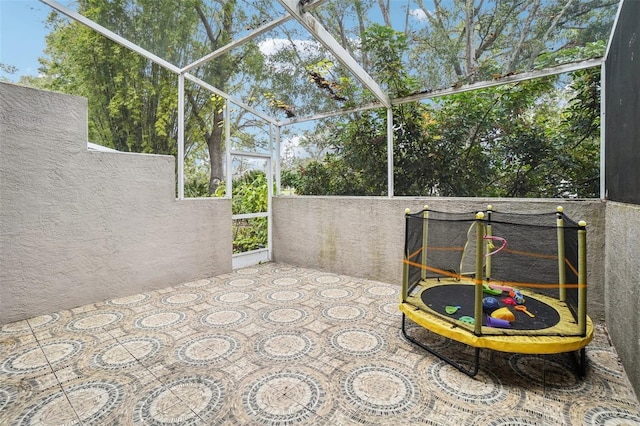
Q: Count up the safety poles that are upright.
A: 6